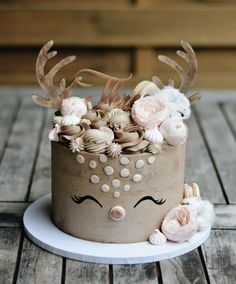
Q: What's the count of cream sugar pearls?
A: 14